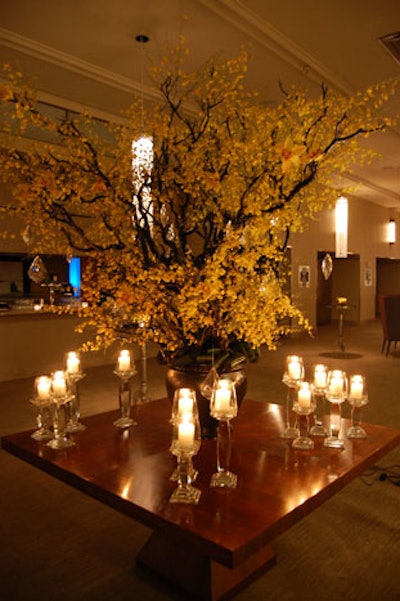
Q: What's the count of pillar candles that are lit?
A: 12